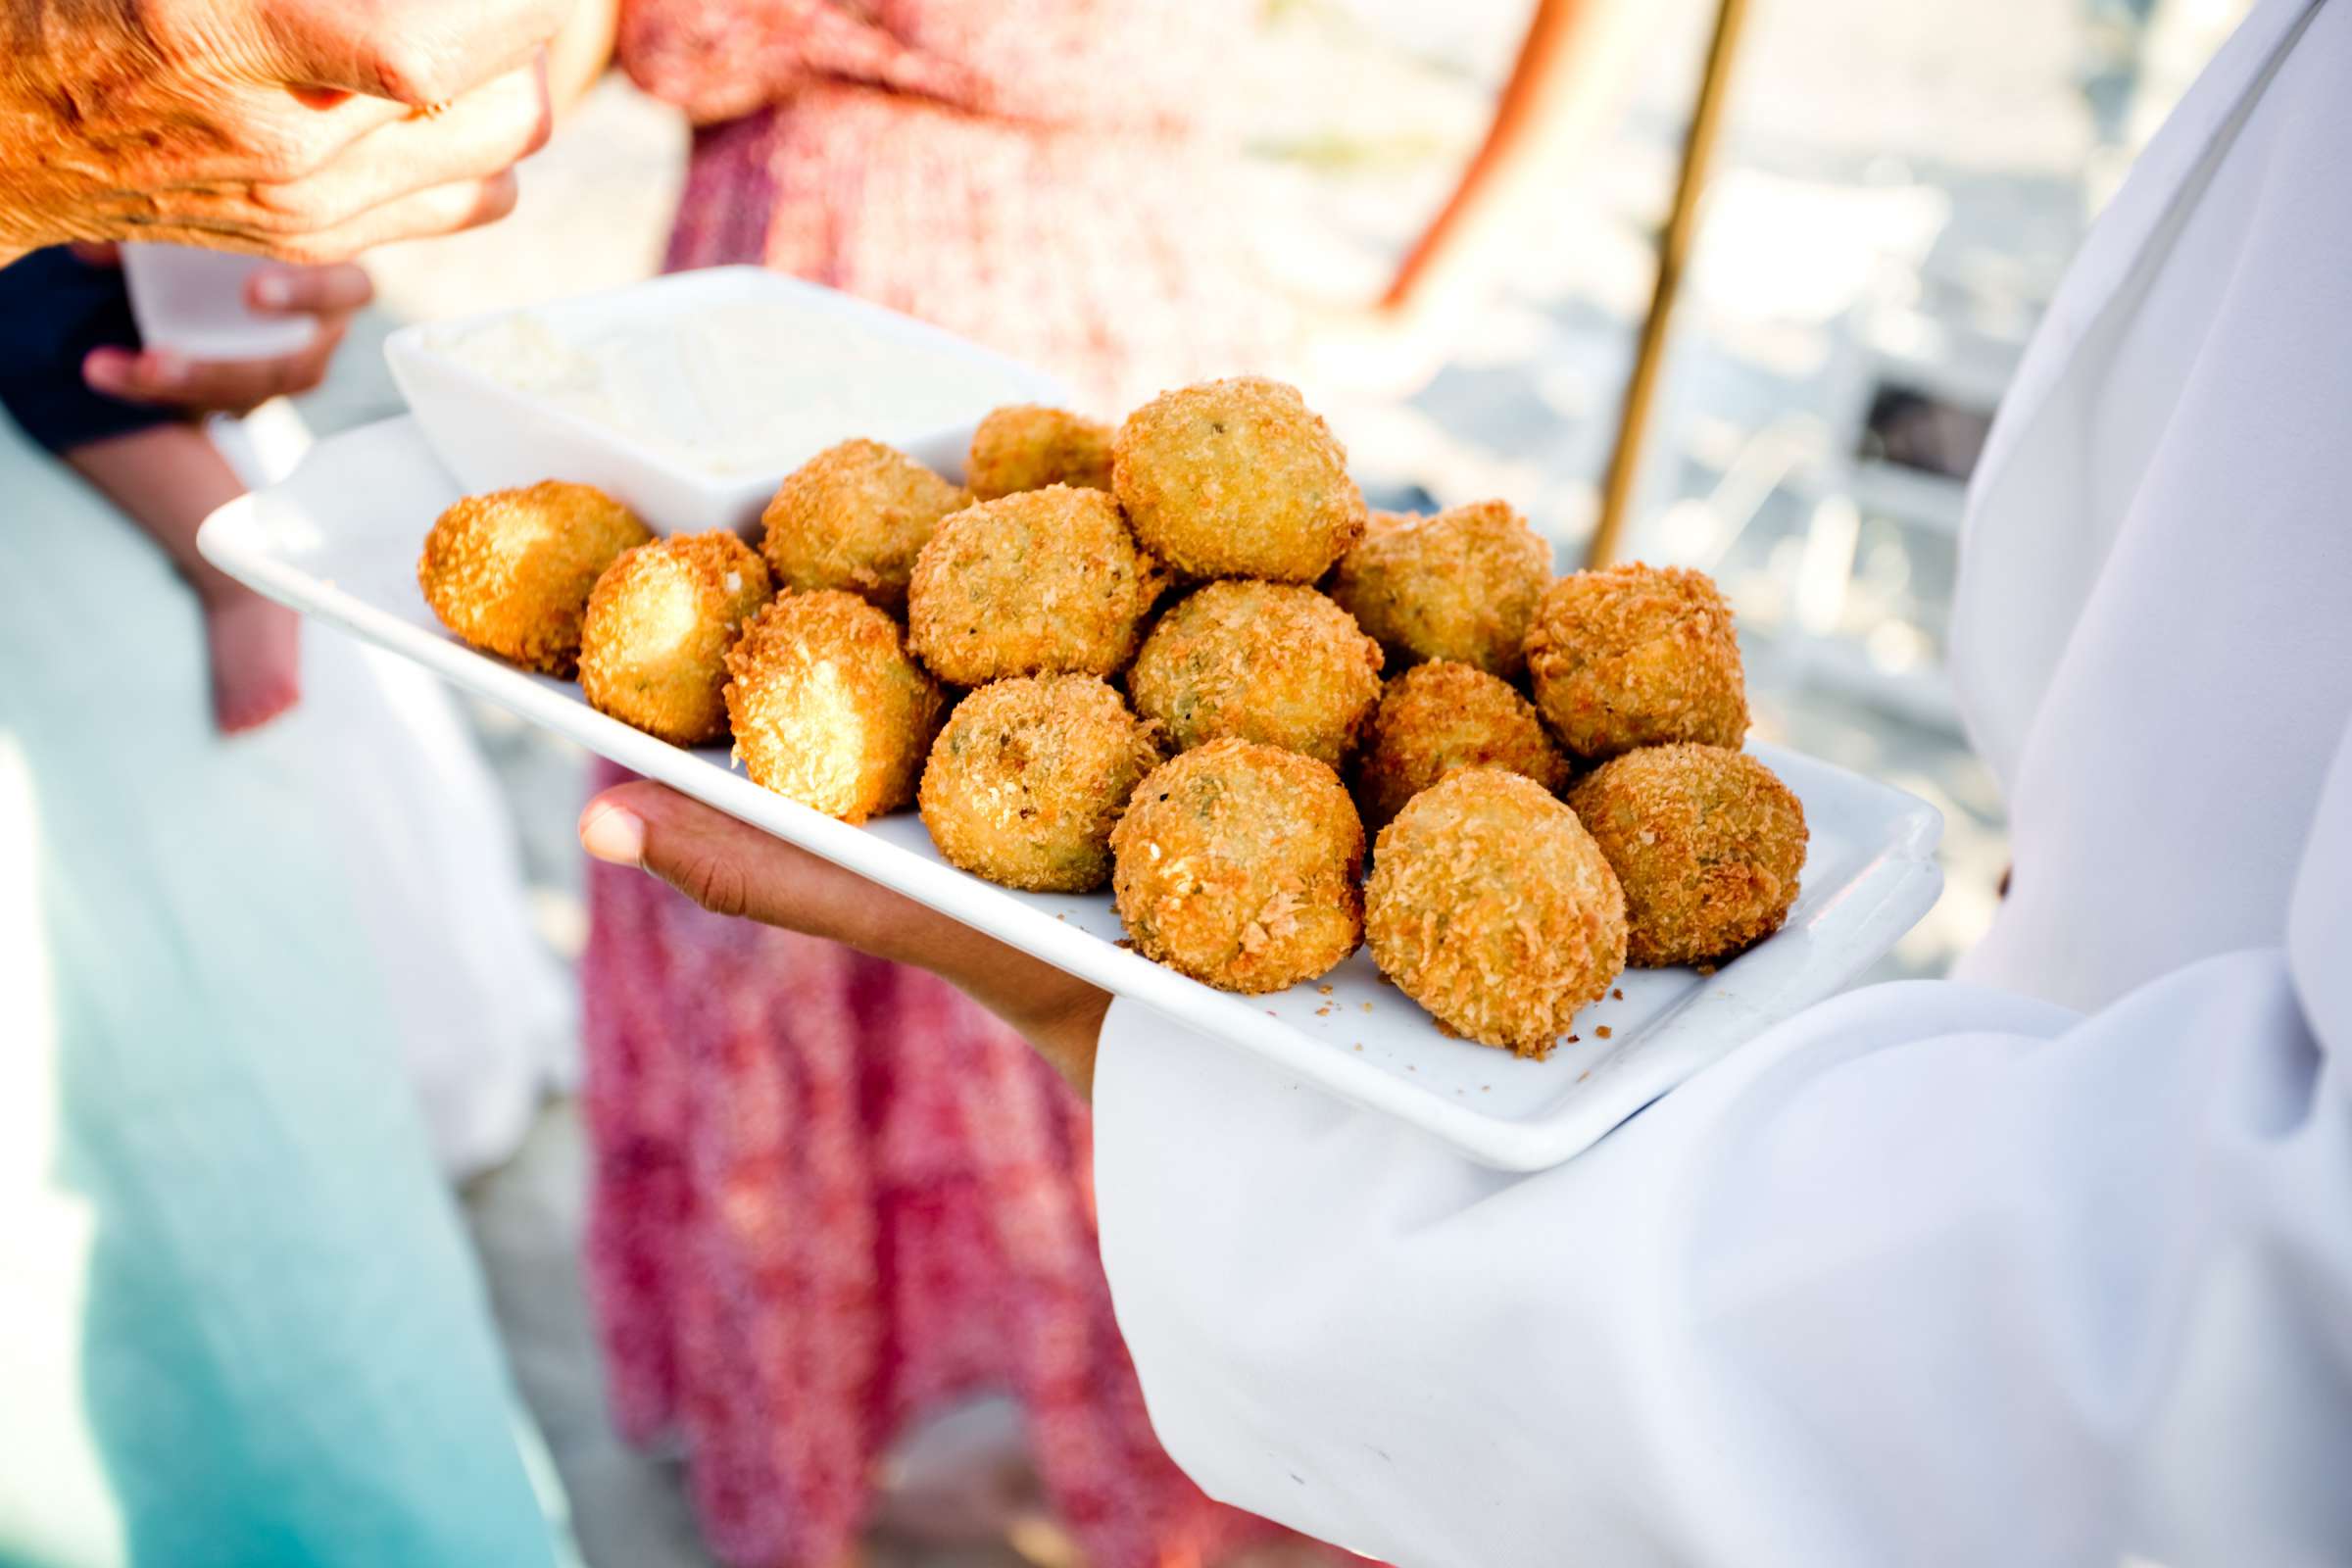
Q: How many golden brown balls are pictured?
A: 15